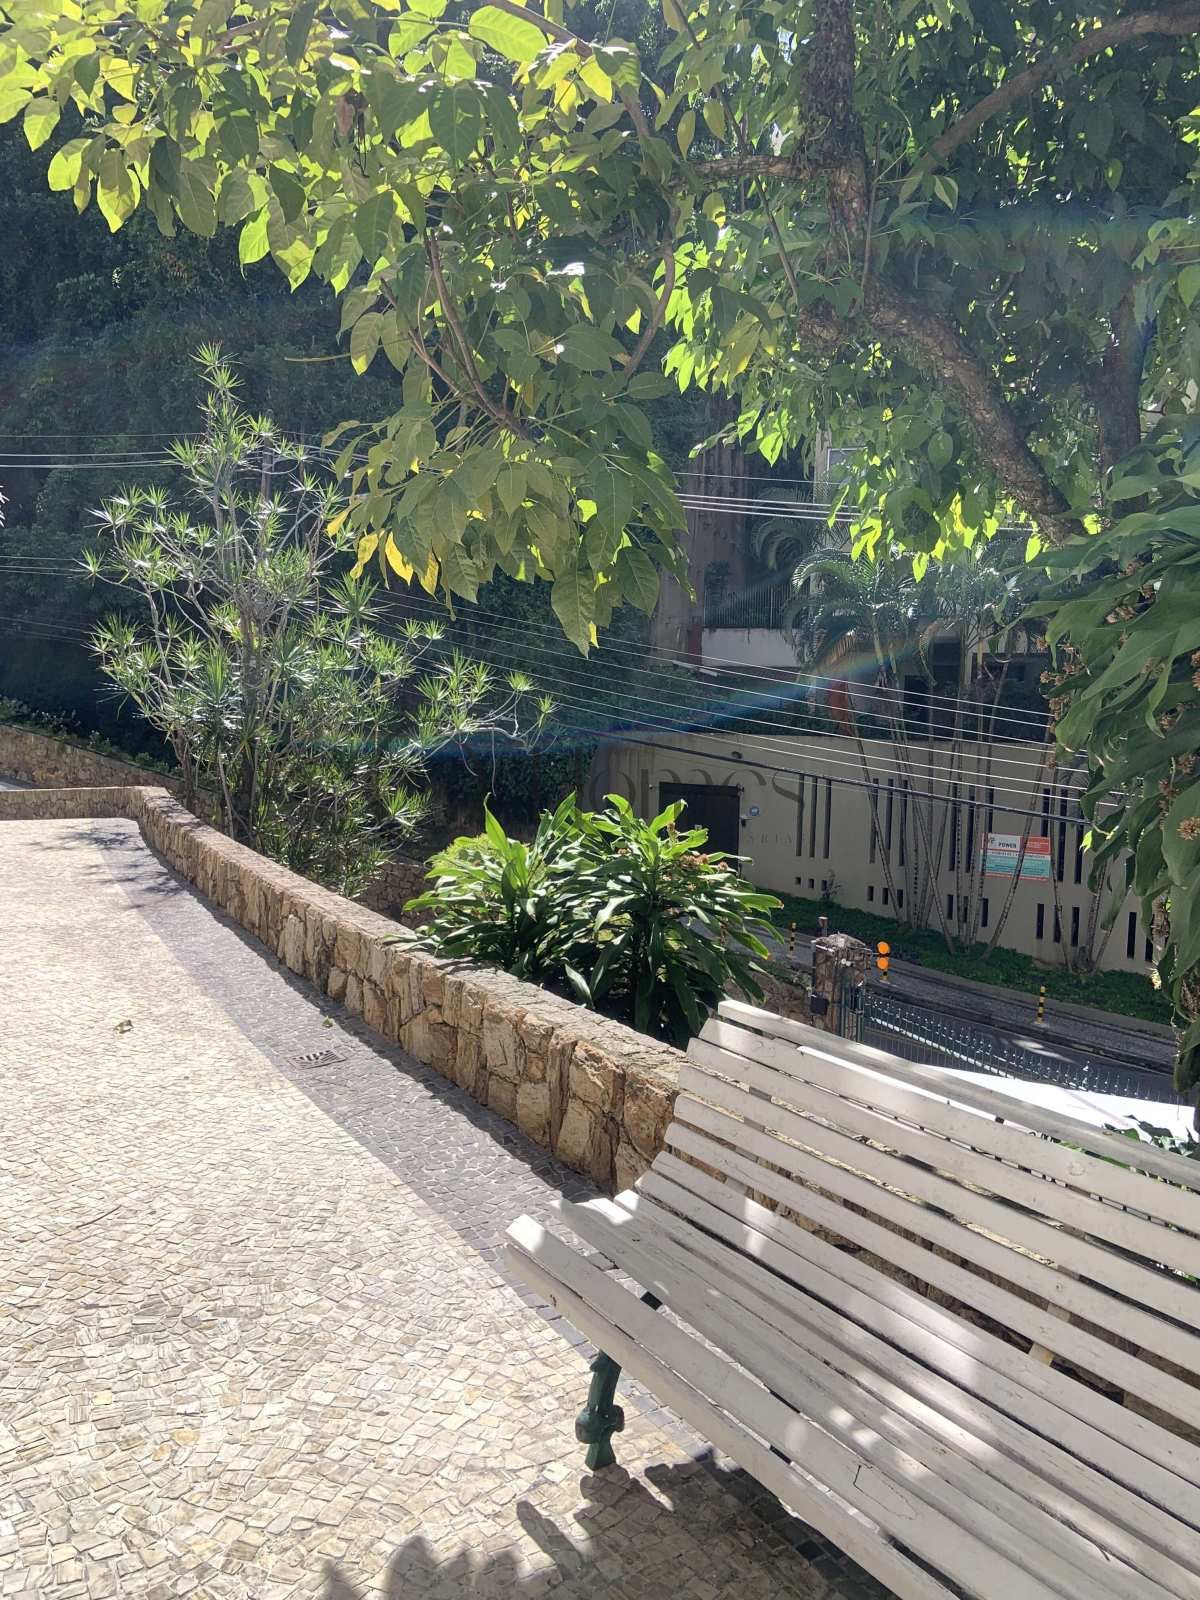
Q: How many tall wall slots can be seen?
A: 12